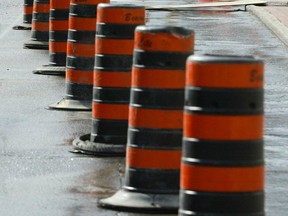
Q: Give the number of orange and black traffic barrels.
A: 7